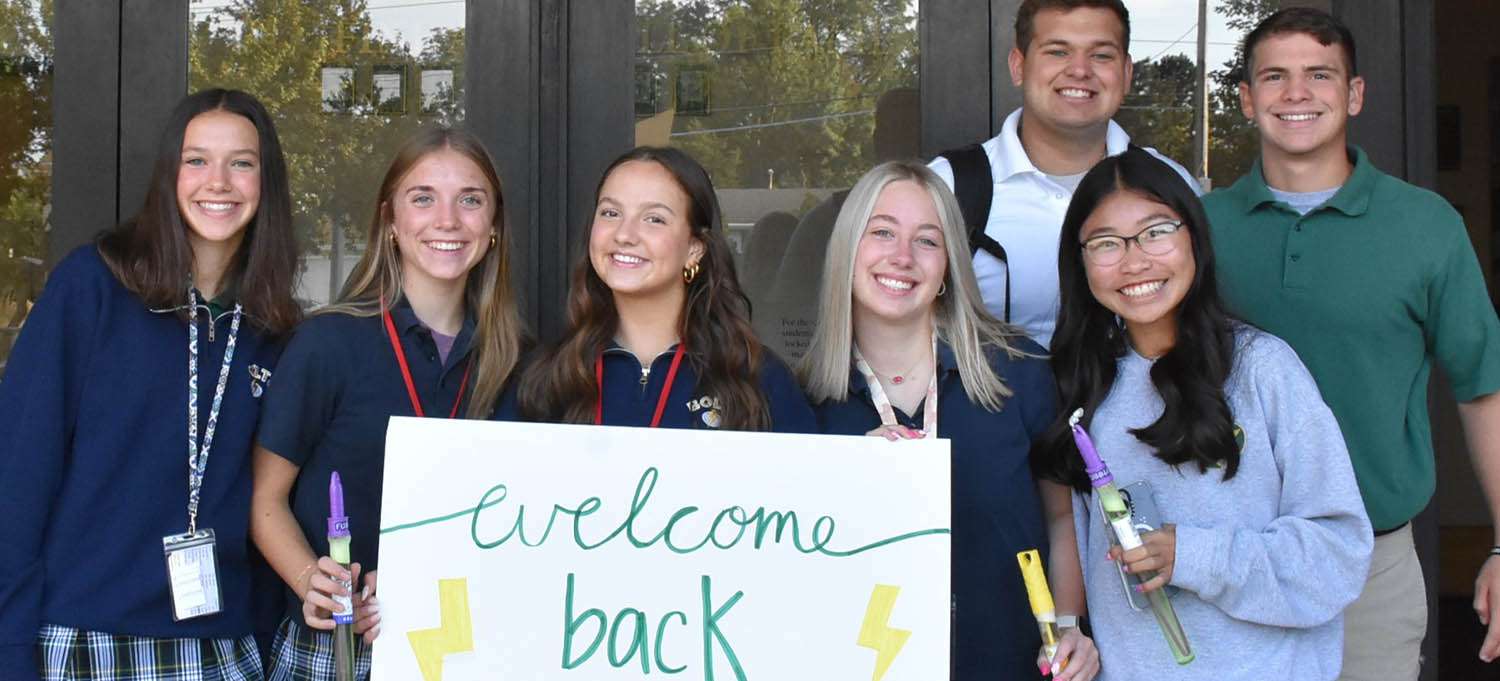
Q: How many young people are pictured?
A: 7